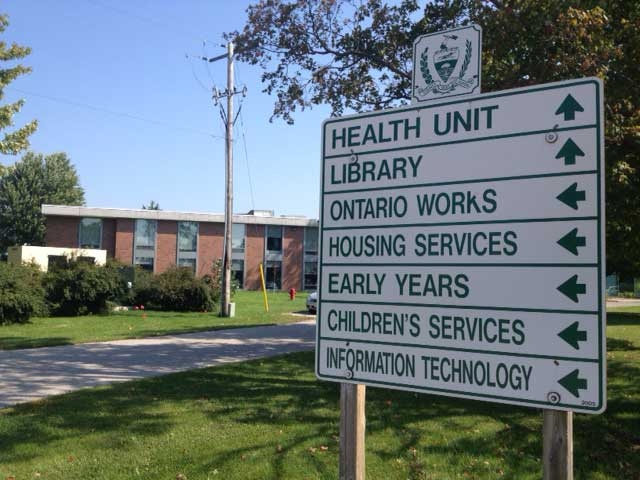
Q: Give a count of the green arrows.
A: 7